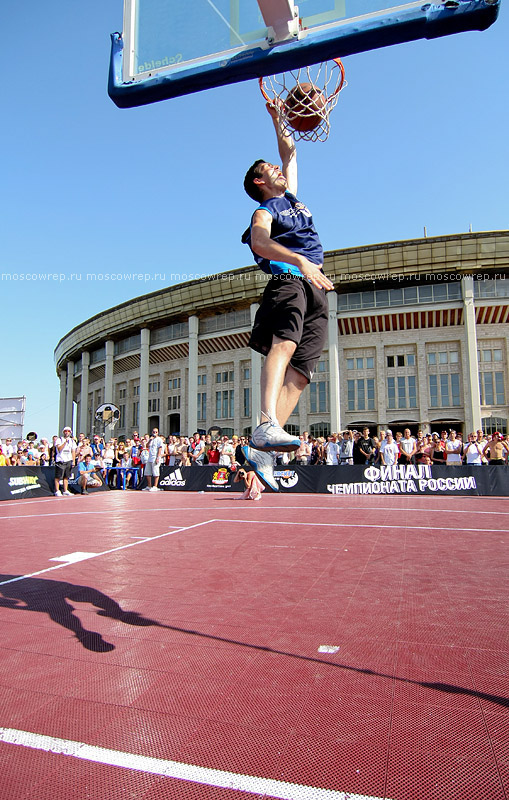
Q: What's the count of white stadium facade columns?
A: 9